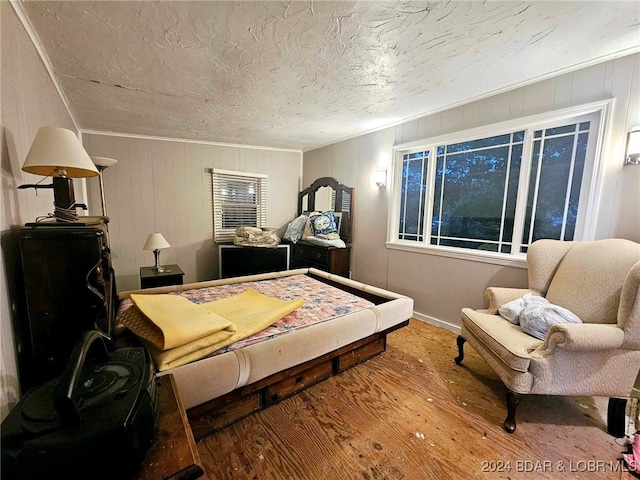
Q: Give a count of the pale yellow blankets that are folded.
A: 1